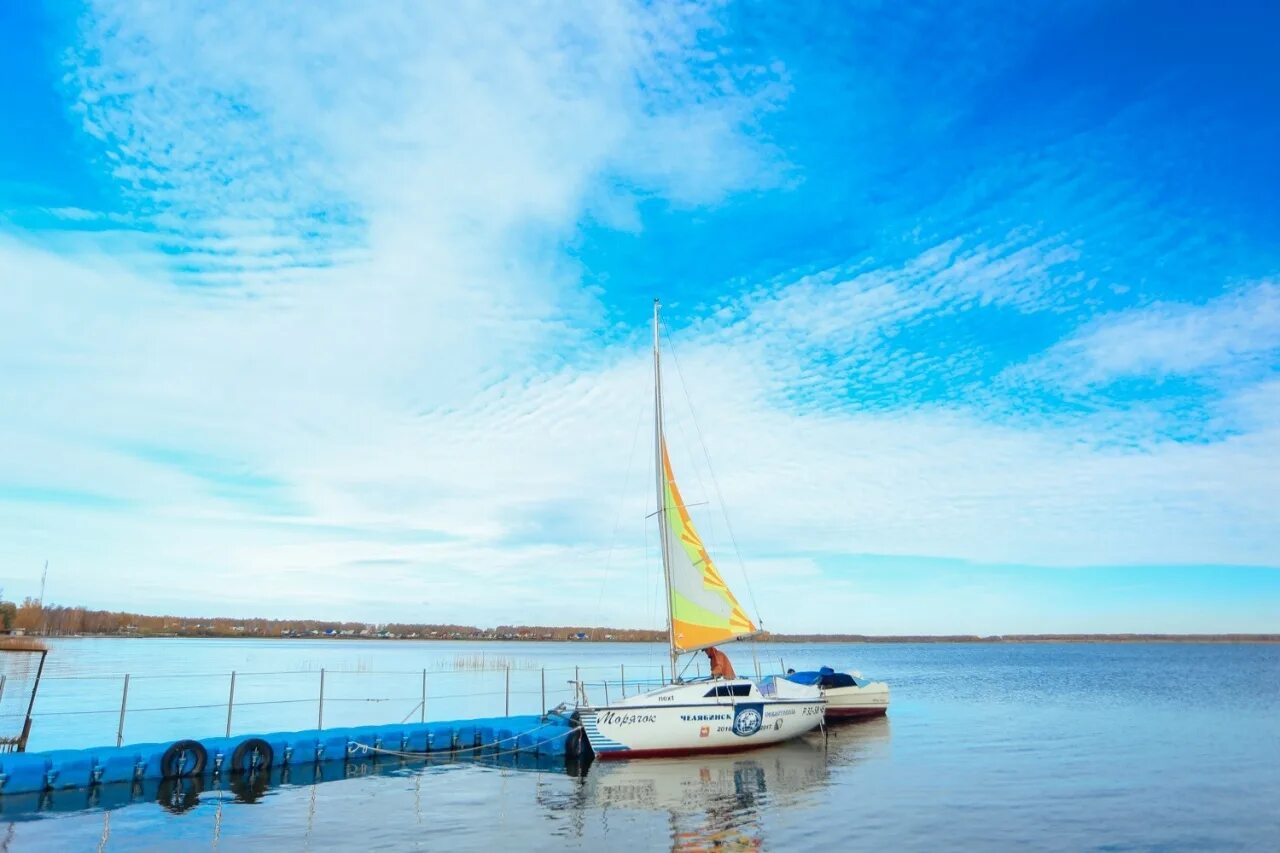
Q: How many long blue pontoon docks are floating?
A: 1